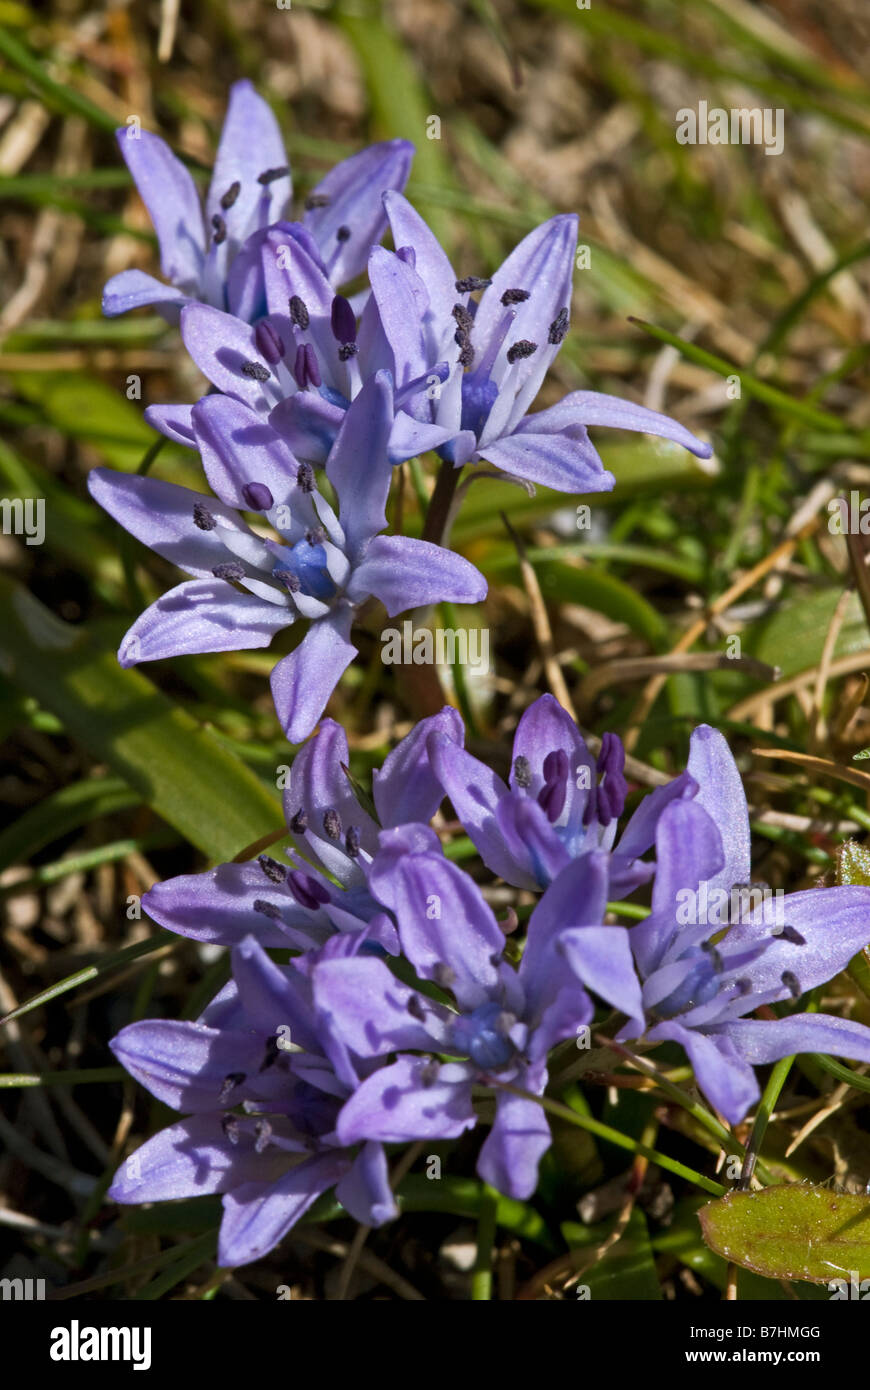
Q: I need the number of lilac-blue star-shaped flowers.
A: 9